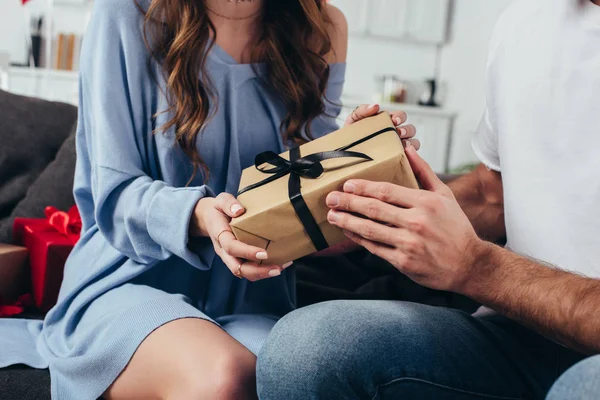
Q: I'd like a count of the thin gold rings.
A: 3